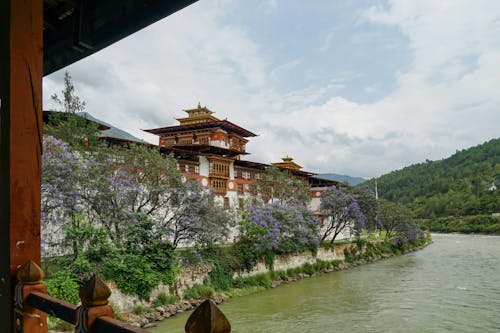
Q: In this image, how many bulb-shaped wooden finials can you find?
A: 3